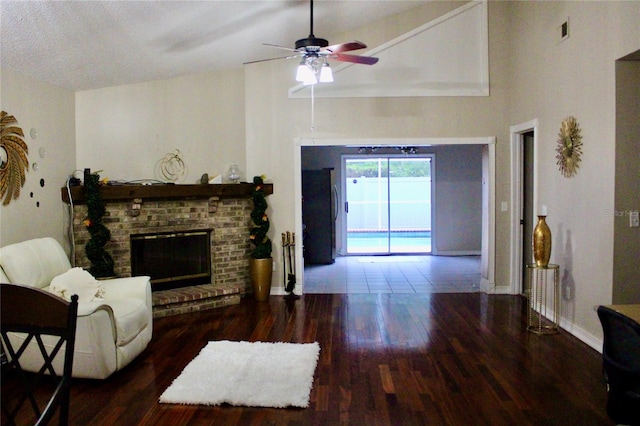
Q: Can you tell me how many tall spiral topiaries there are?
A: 2